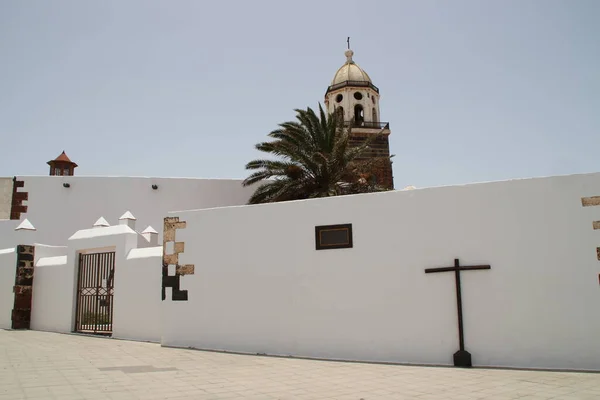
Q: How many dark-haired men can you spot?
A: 0